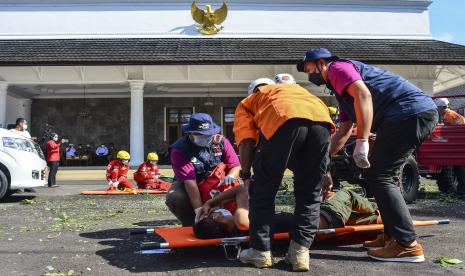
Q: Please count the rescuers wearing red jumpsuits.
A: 2